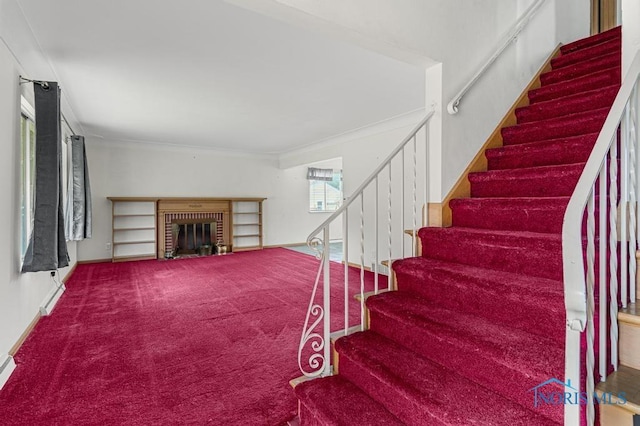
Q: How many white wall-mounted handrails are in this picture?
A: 1